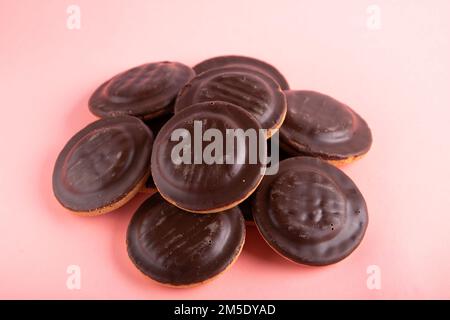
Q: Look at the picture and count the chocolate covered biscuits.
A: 8